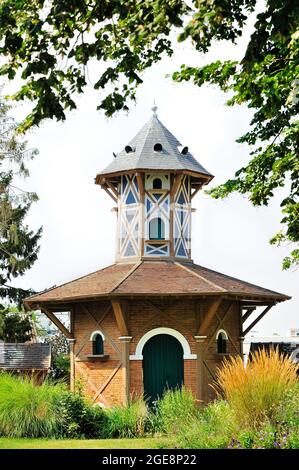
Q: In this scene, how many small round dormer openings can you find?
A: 3